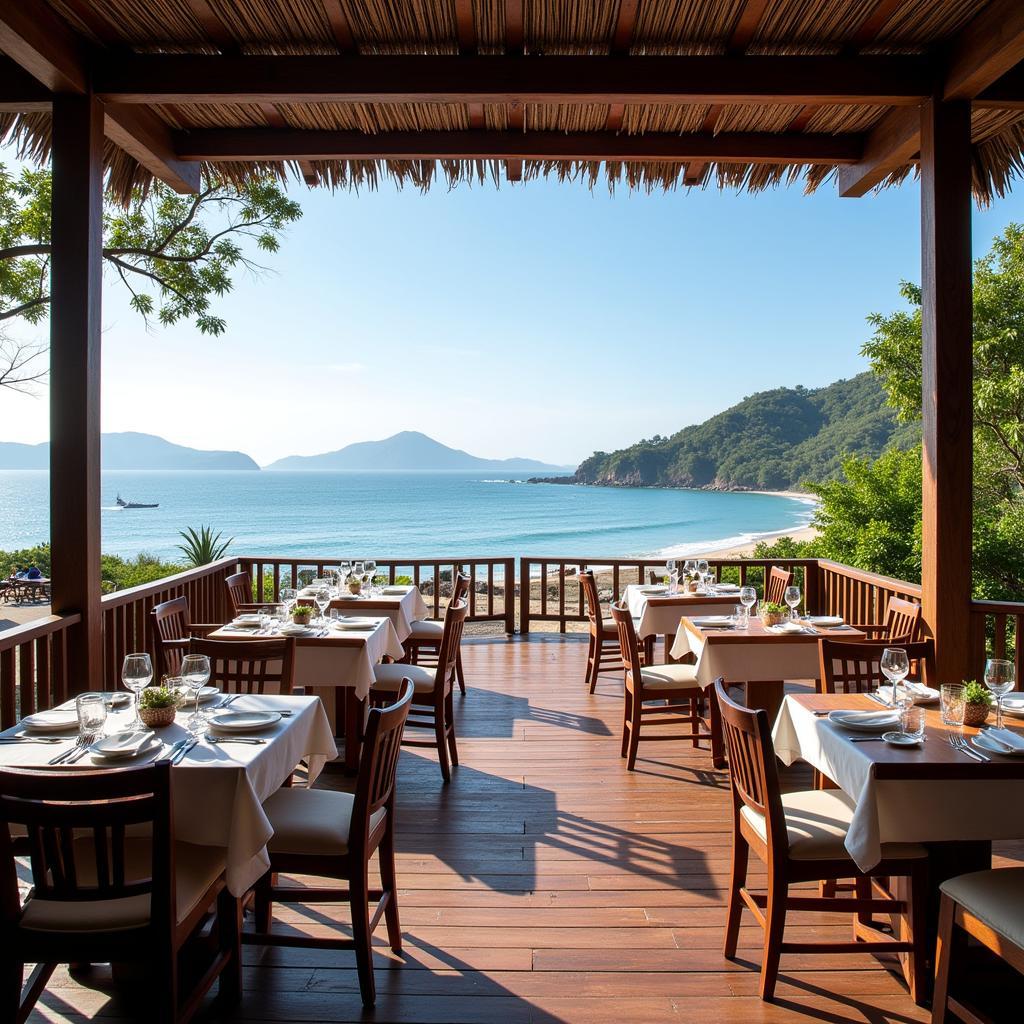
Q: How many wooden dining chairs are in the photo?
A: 14